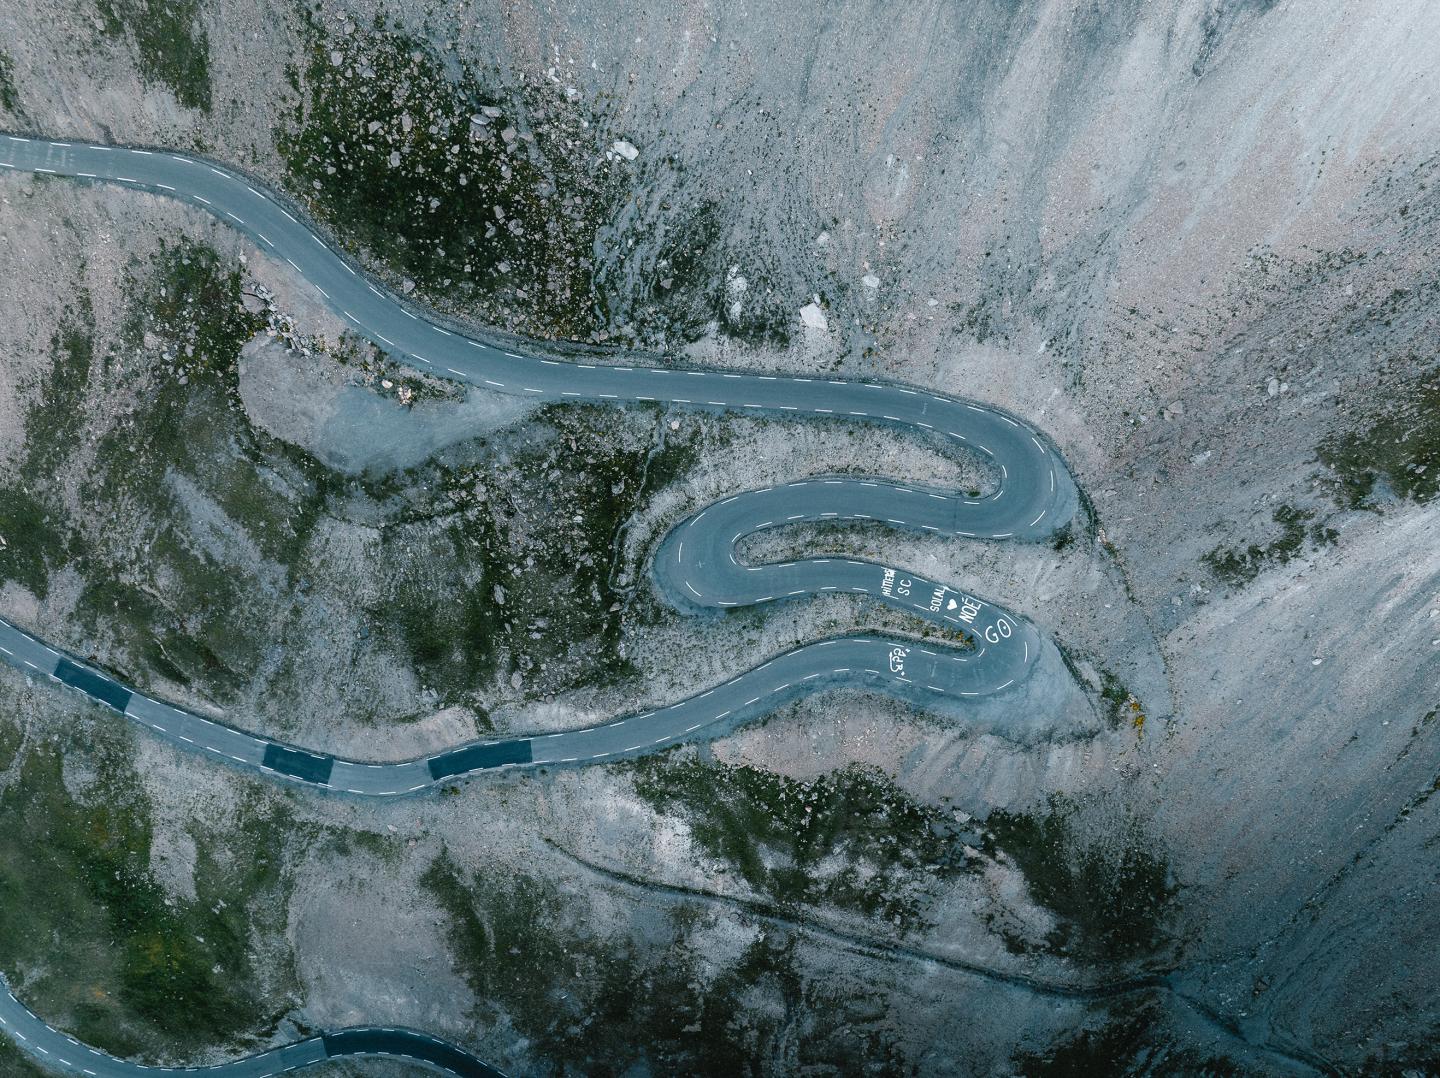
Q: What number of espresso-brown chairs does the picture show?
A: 0